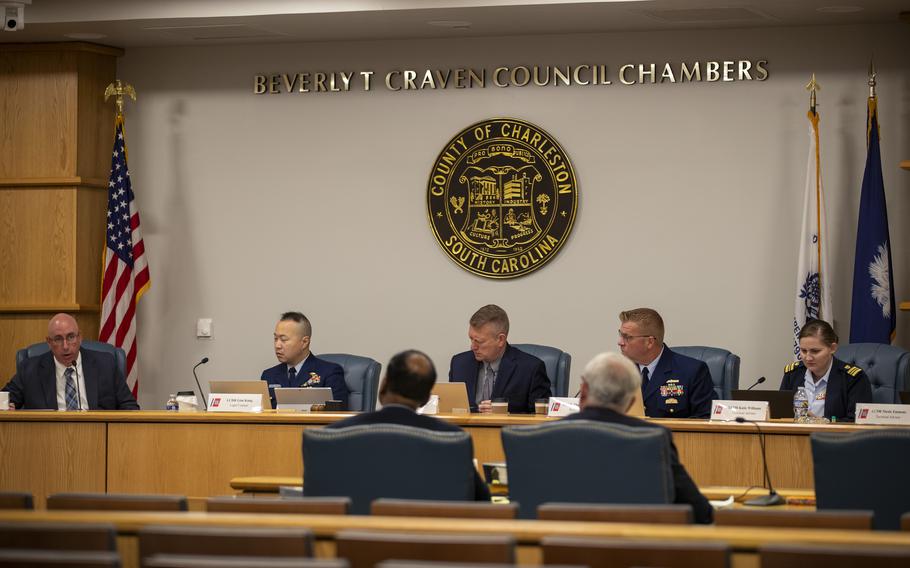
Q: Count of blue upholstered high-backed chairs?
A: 8